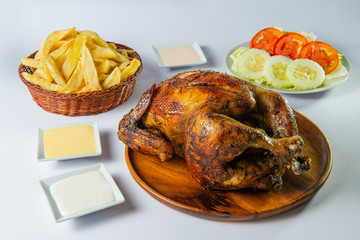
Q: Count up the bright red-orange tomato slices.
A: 3